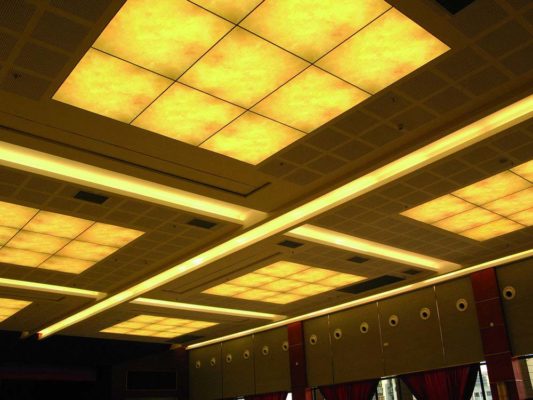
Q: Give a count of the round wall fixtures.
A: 13